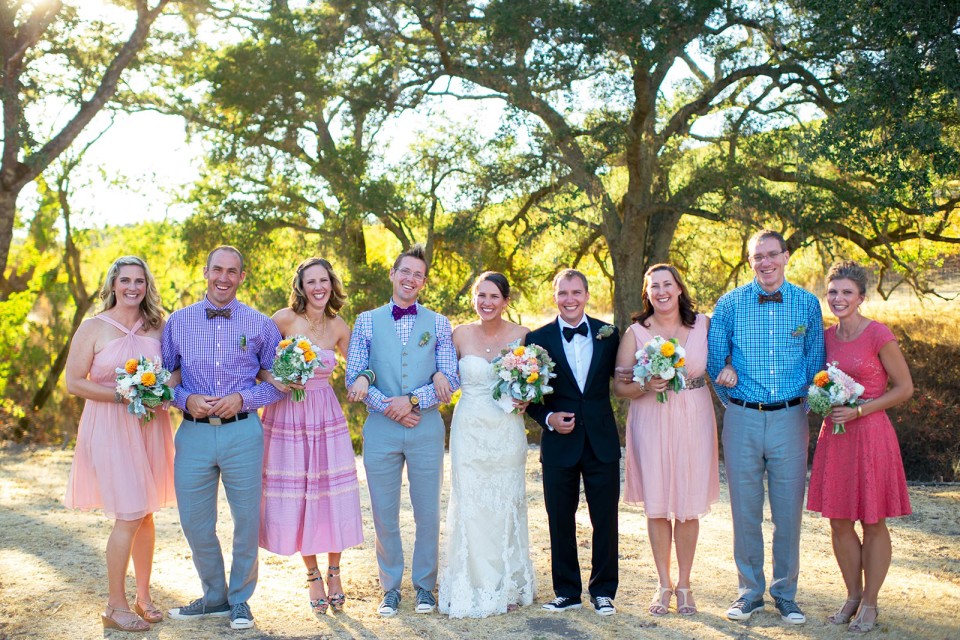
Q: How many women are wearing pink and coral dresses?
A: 4